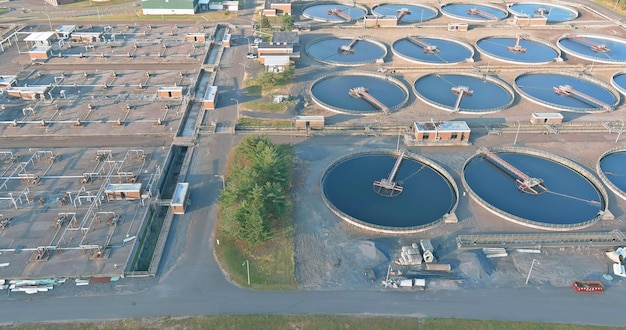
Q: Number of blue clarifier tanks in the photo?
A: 15